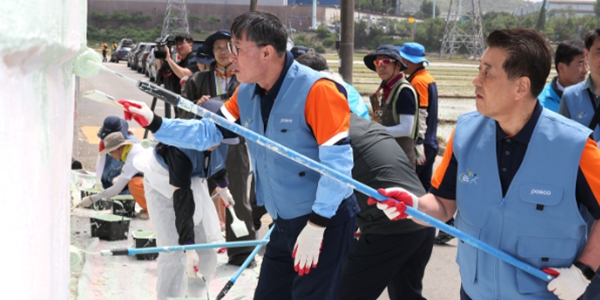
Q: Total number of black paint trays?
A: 4